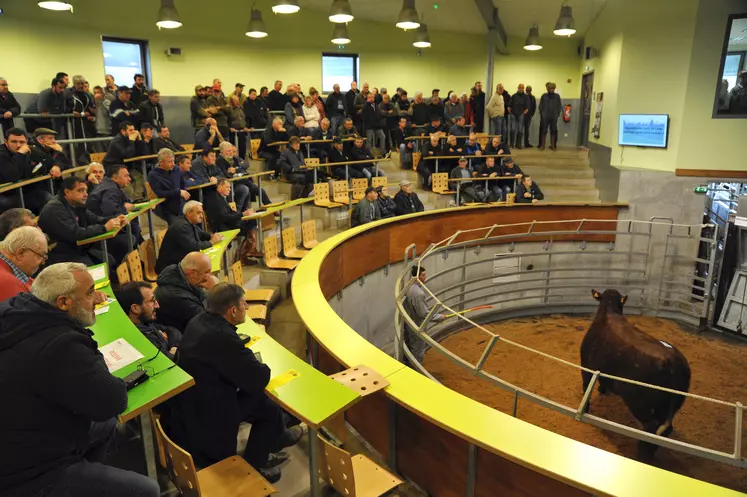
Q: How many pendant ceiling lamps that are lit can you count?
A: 10